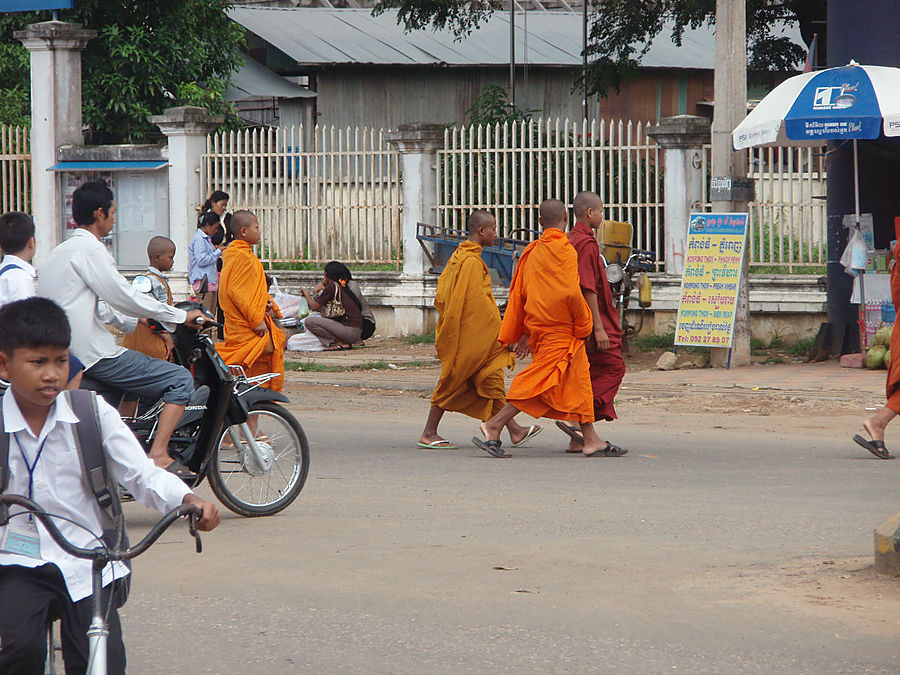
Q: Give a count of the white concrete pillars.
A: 4